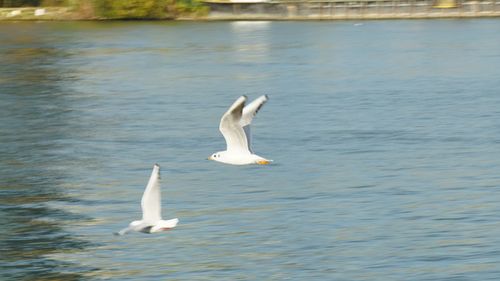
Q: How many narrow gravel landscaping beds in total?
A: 0